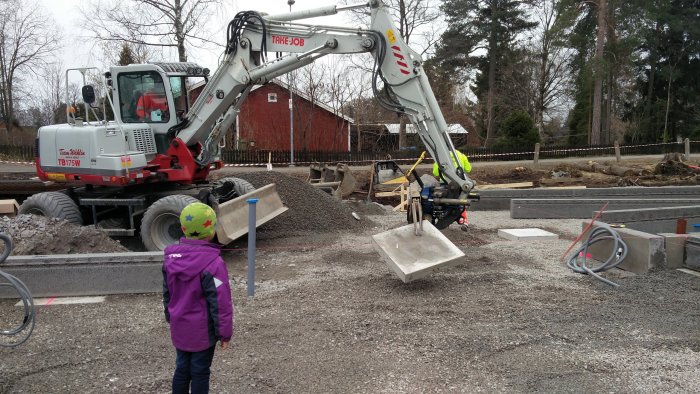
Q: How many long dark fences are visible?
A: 1